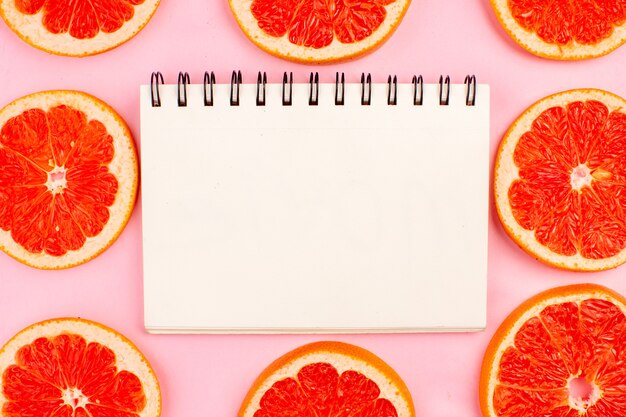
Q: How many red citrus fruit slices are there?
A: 8